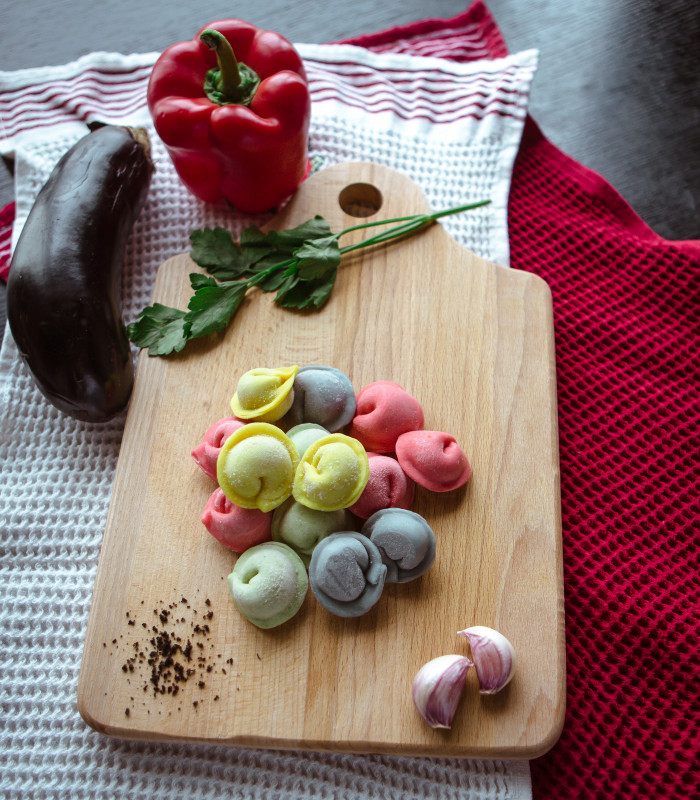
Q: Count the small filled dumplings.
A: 14